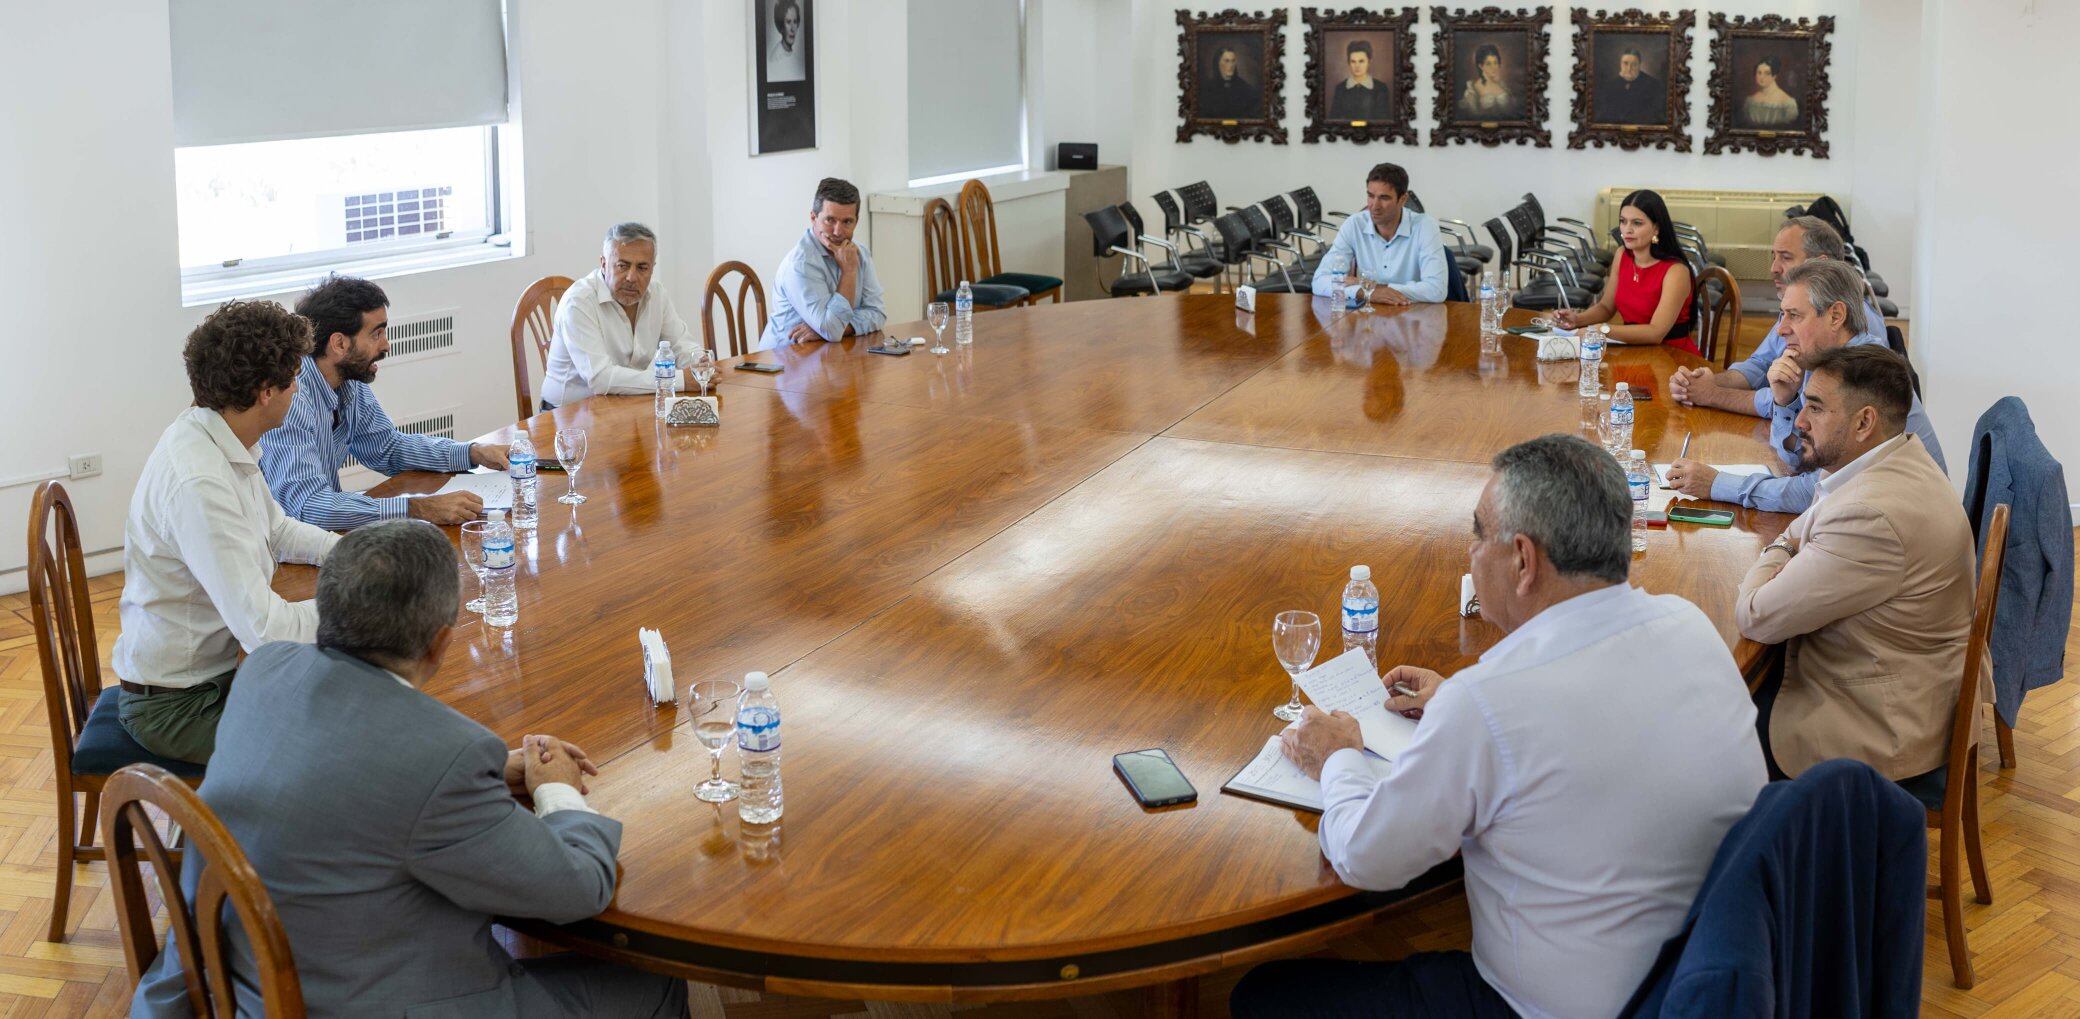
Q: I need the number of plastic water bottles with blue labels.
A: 11